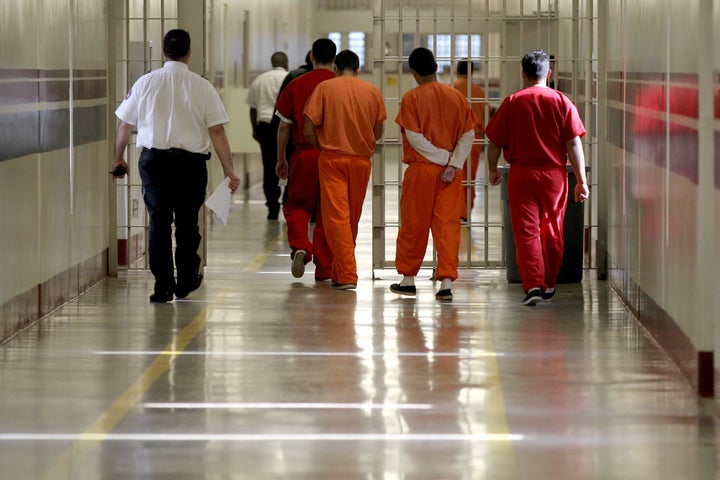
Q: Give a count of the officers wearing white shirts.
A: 2